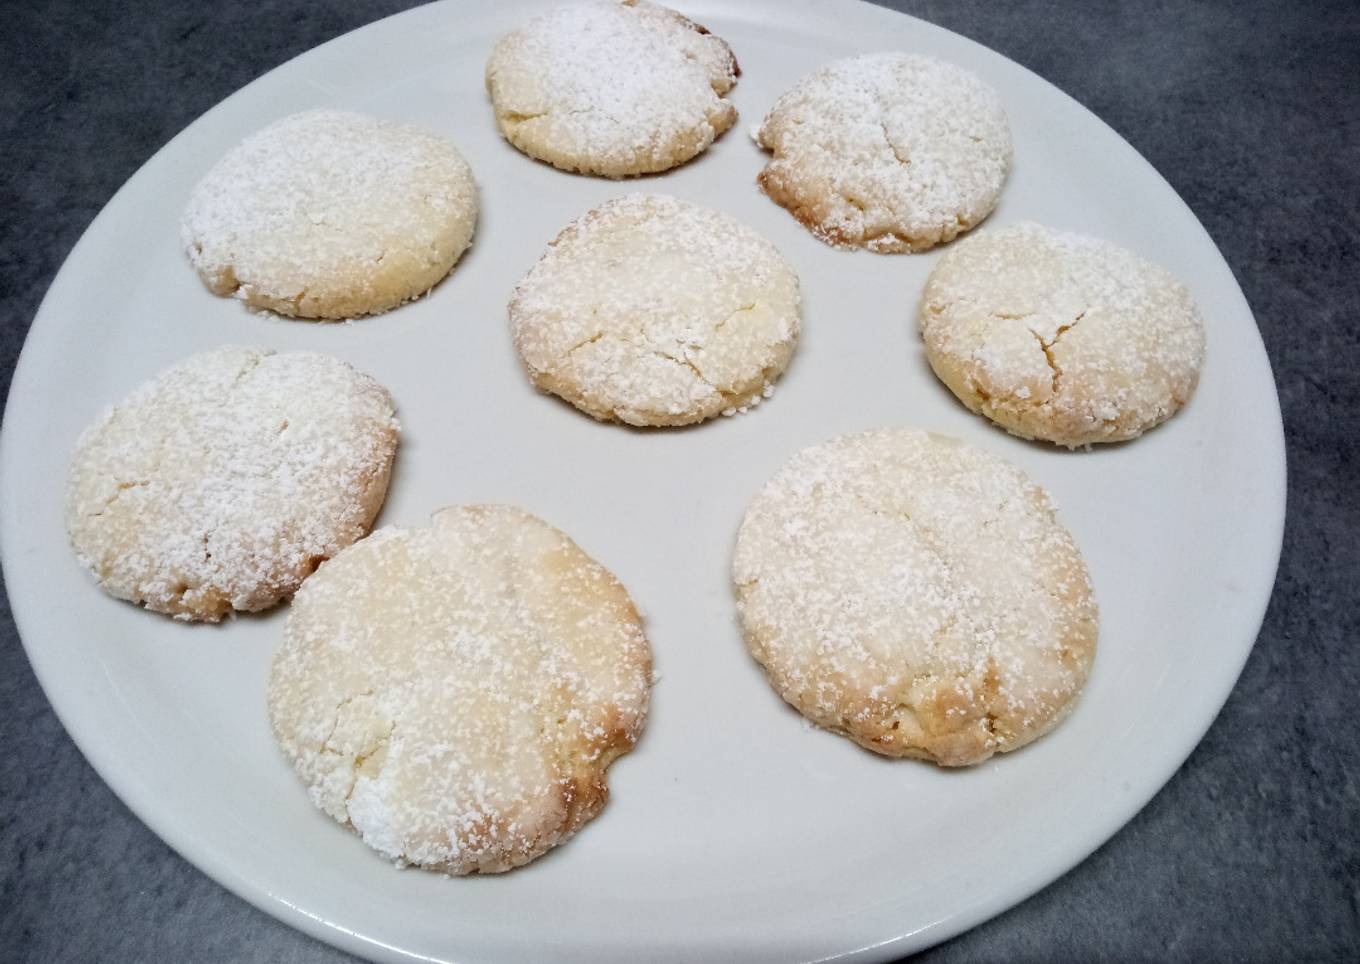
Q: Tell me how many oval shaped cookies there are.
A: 8